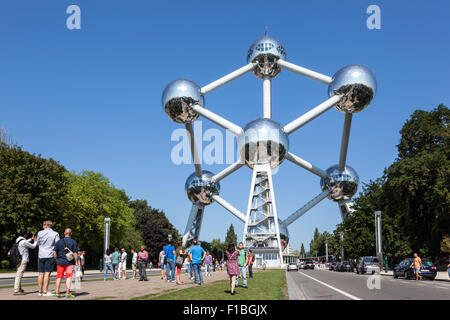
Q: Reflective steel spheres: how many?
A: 7